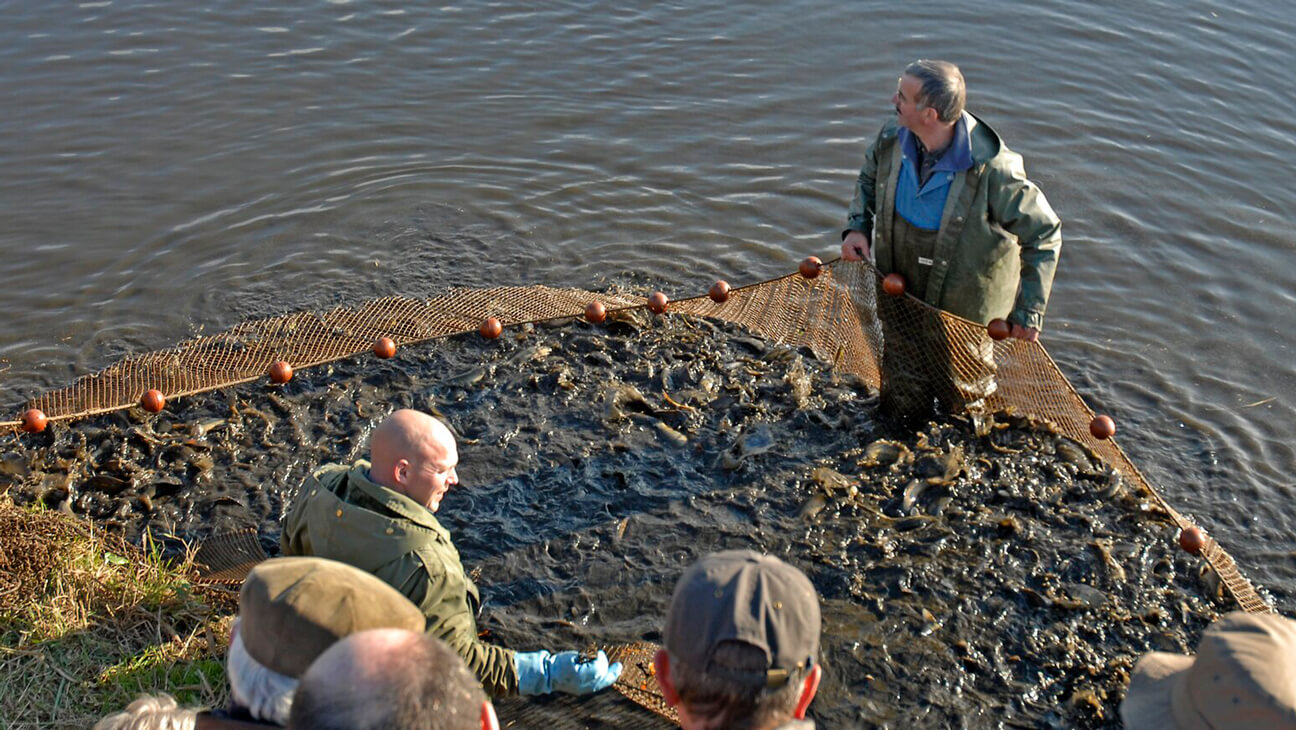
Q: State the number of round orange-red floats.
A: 13